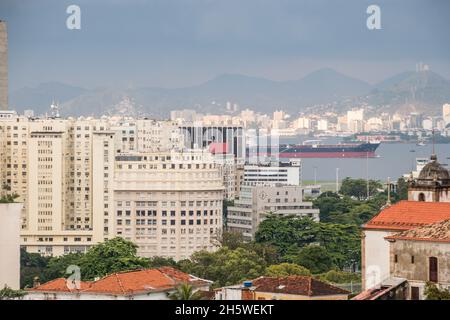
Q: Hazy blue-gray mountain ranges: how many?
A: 1